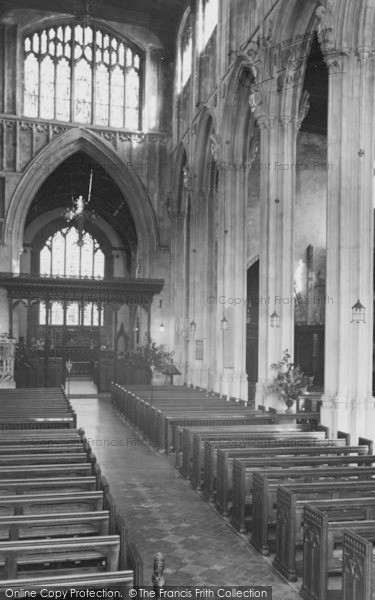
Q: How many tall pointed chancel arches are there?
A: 1